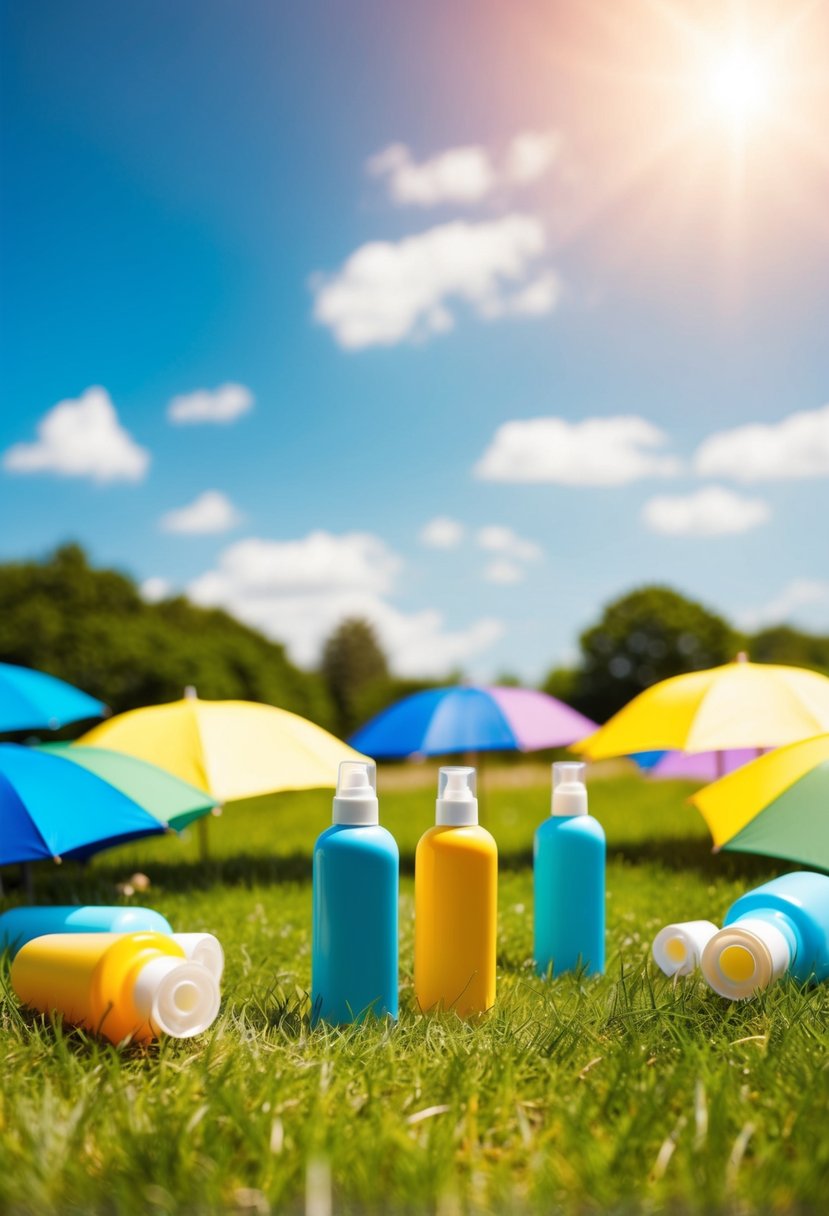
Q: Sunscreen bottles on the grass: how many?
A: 6